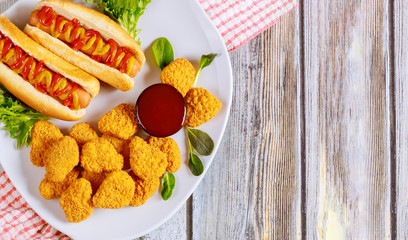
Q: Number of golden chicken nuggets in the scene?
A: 15